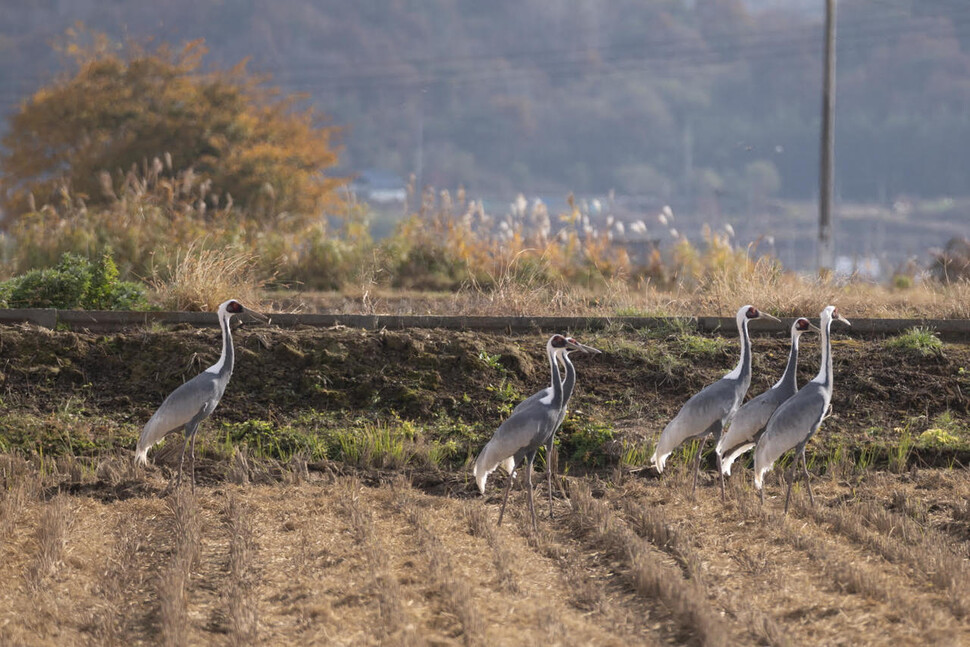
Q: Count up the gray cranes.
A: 6